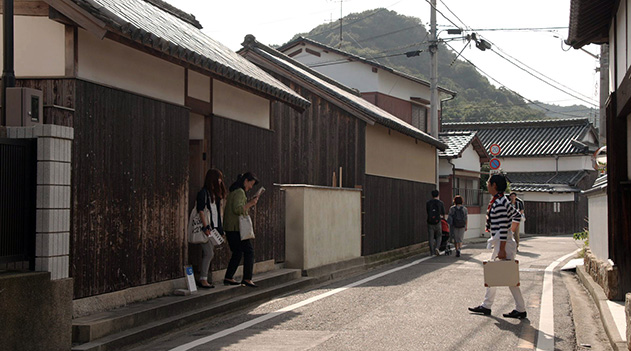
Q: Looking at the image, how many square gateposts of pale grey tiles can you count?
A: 1